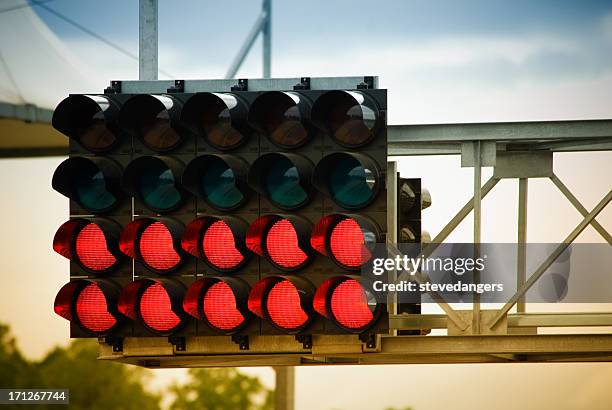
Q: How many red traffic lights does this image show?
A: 10